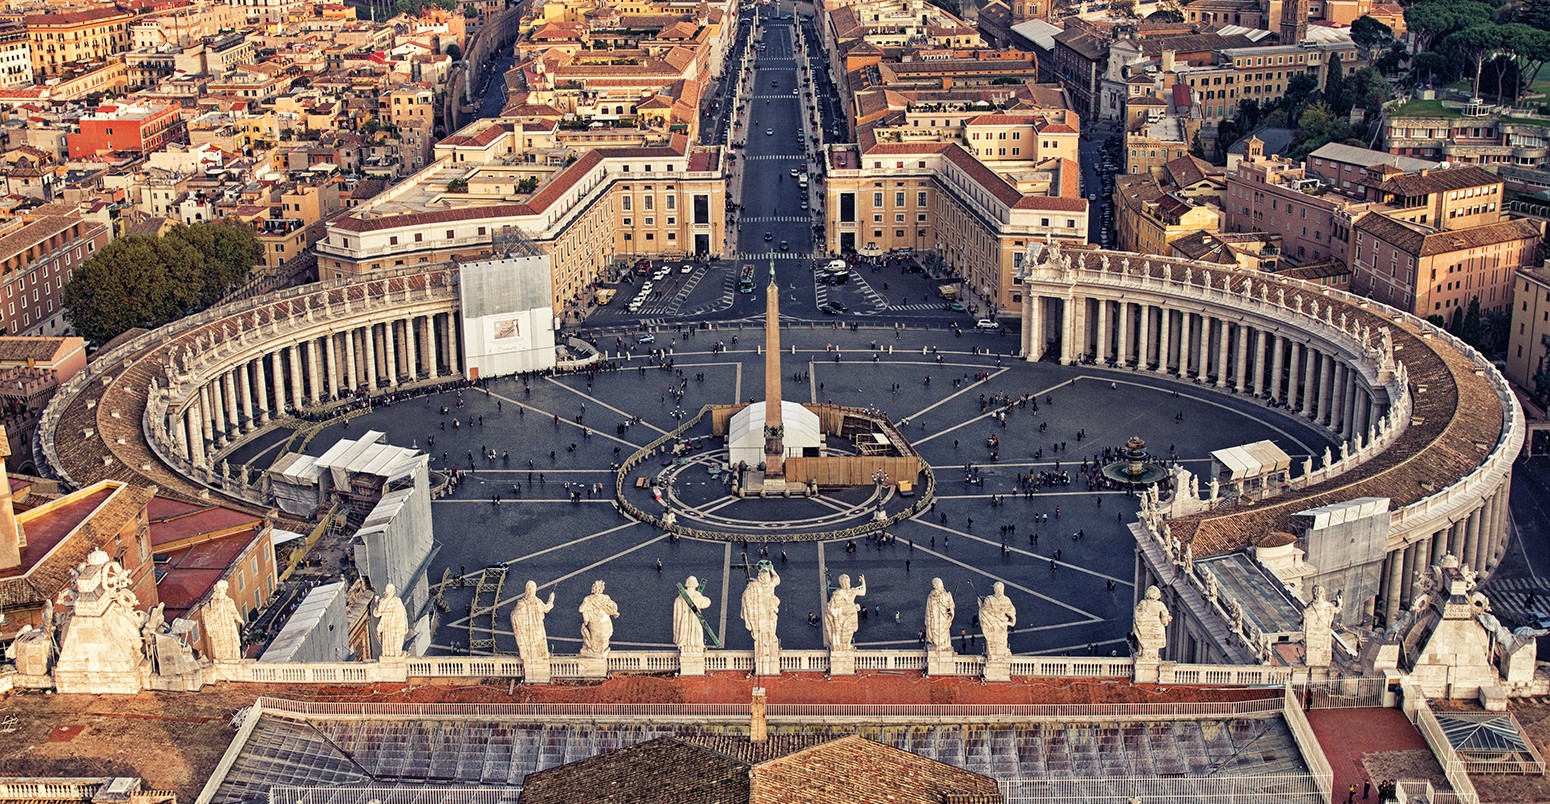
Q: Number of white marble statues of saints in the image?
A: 11